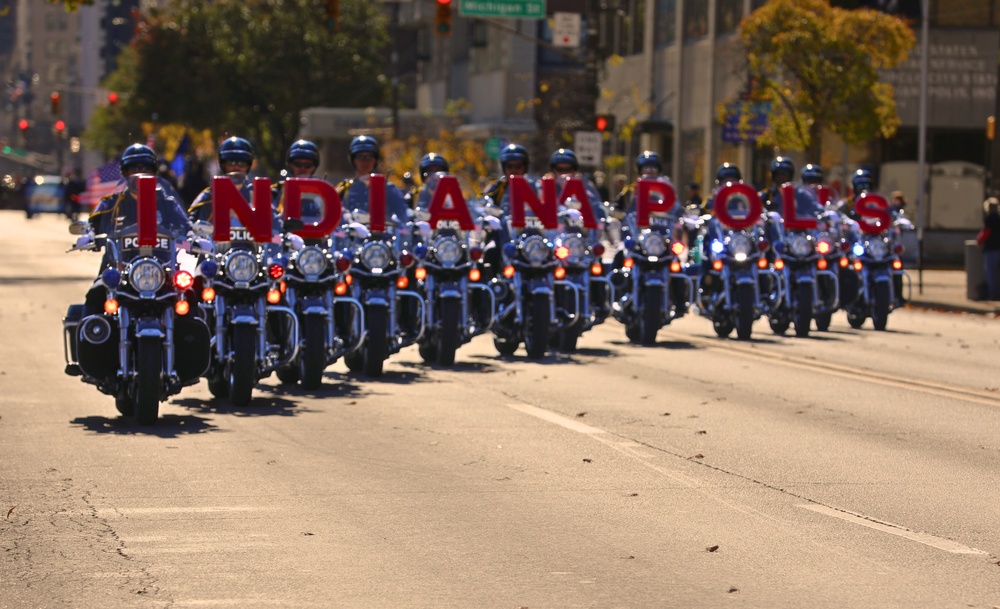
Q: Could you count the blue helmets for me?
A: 12